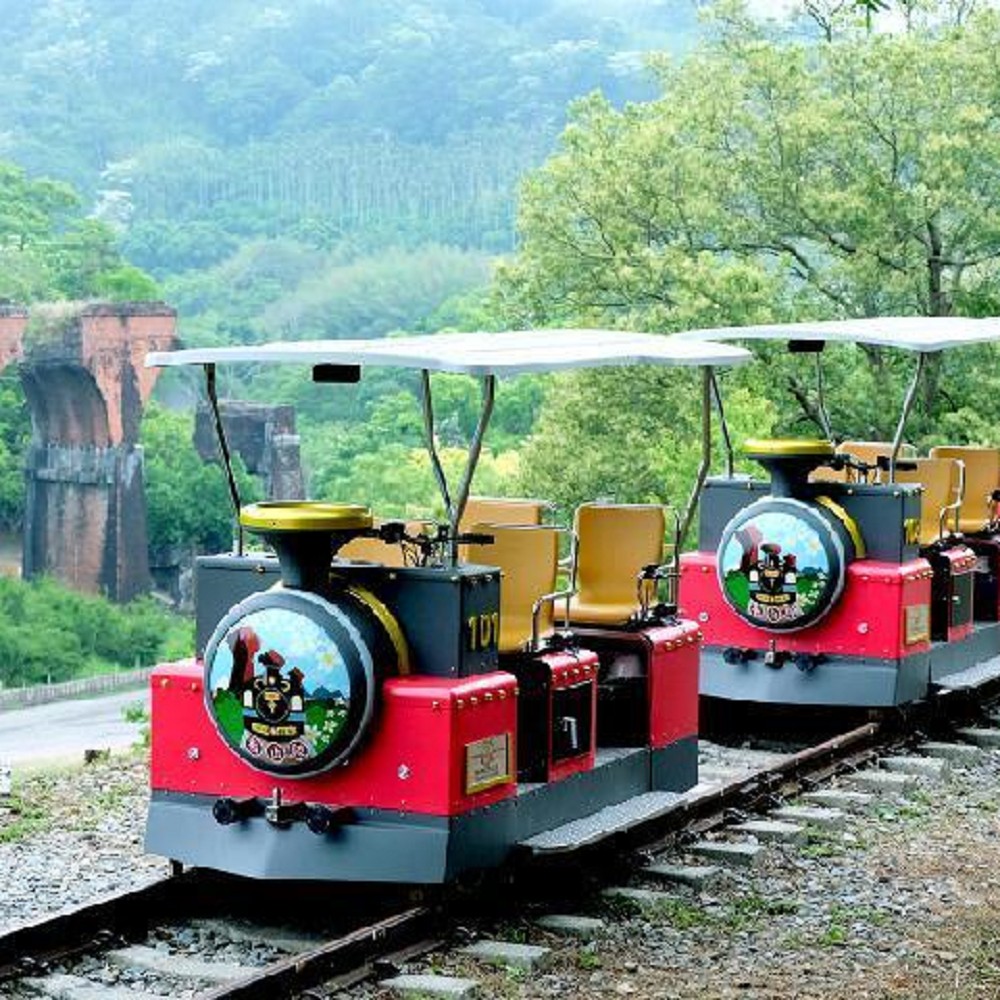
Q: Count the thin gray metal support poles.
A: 7